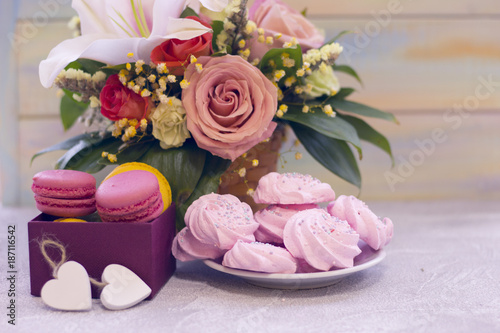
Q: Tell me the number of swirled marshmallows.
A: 7